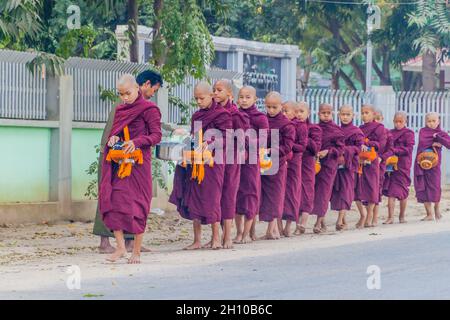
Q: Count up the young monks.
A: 13